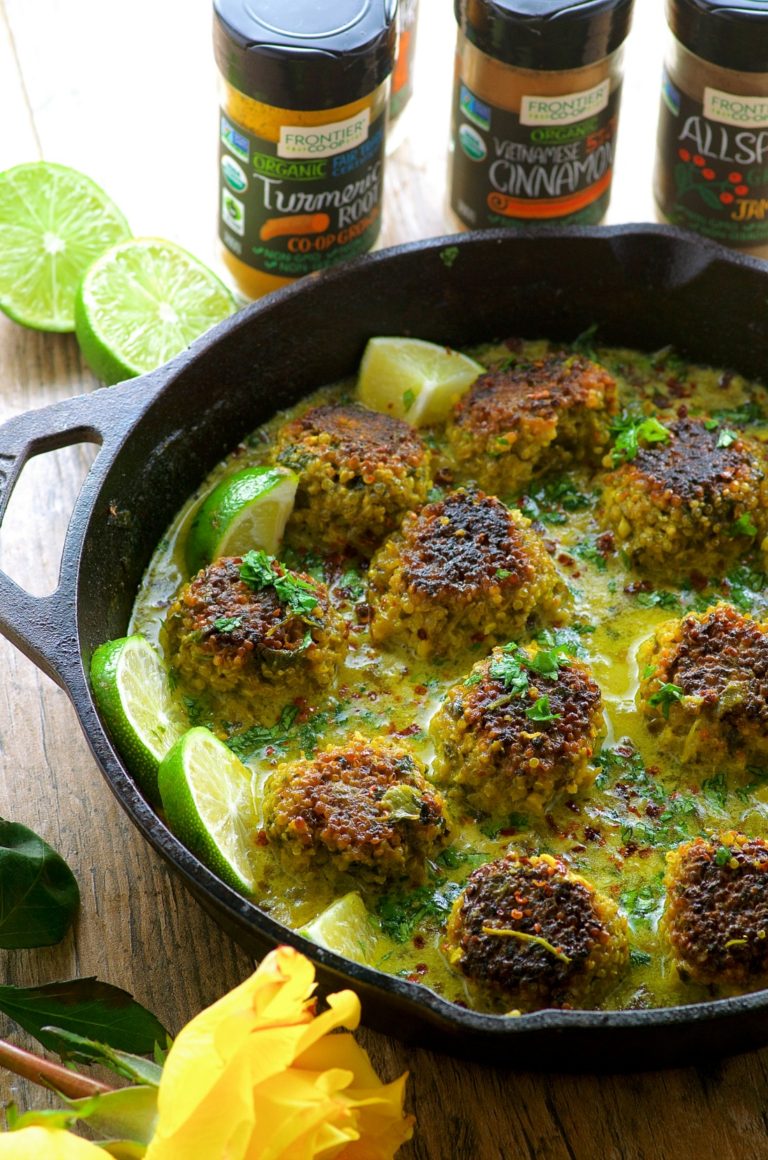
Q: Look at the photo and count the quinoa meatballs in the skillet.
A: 10